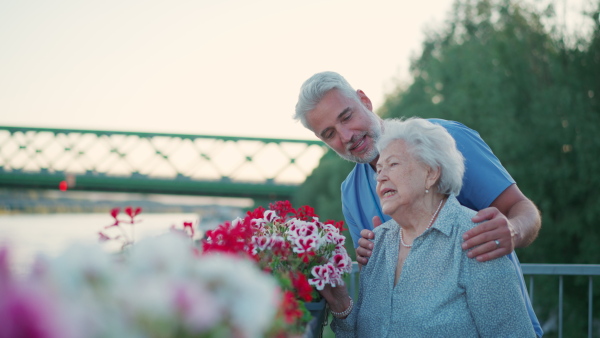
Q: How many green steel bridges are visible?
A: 1